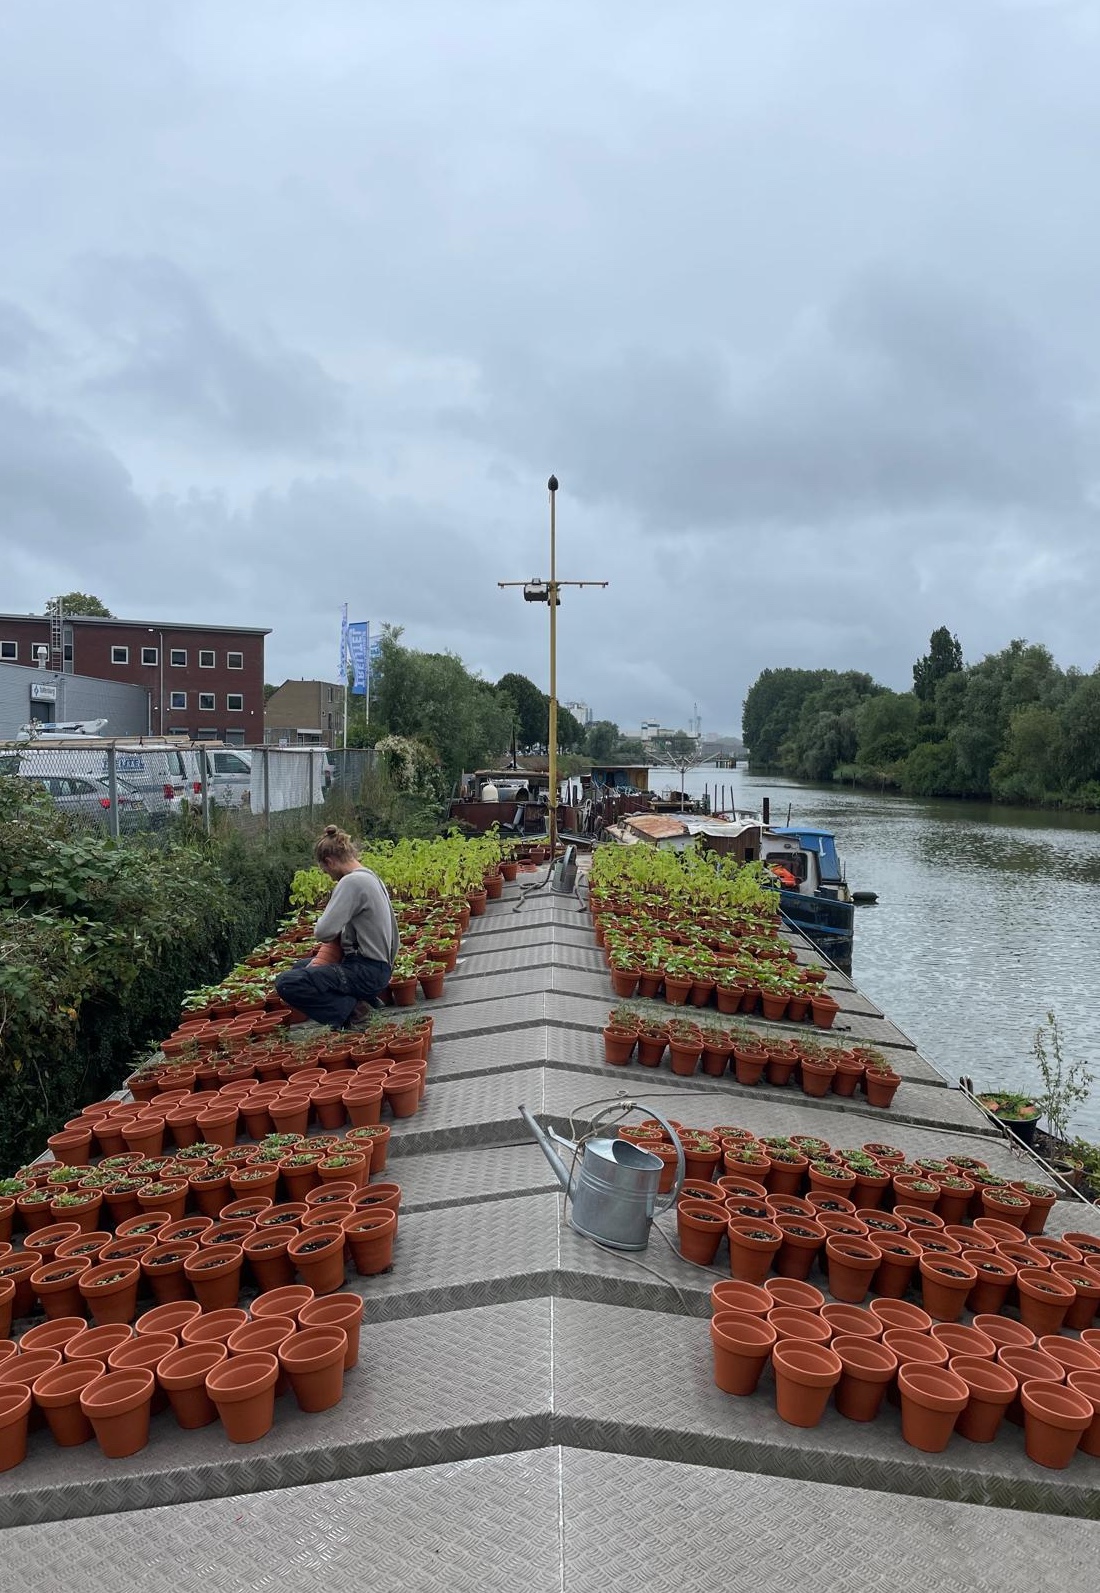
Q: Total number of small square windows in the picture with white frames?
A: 10